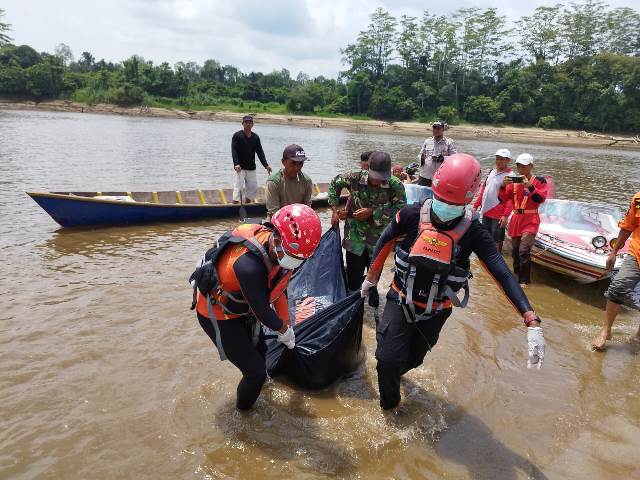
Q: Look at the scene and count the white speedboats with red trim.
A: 1